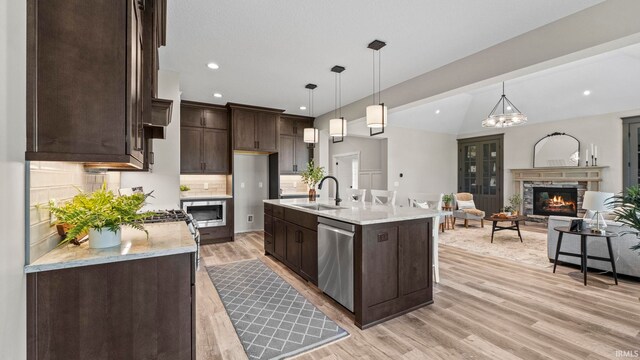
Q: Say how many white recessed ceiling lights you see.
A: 6